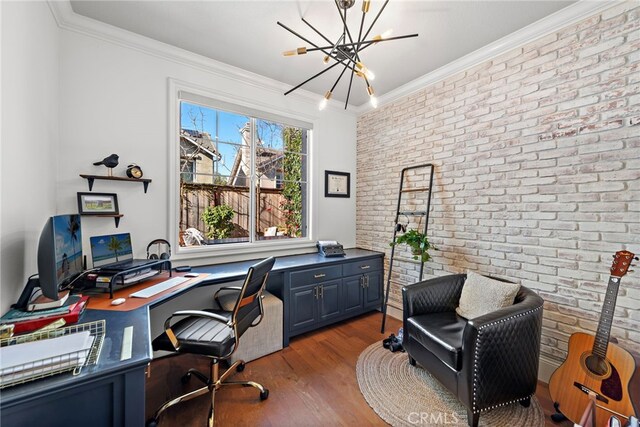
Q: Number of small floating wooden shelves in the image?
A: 2